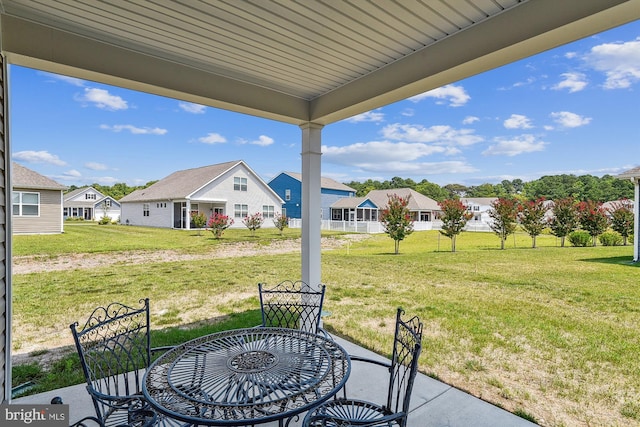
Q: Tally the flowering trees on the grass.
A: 11